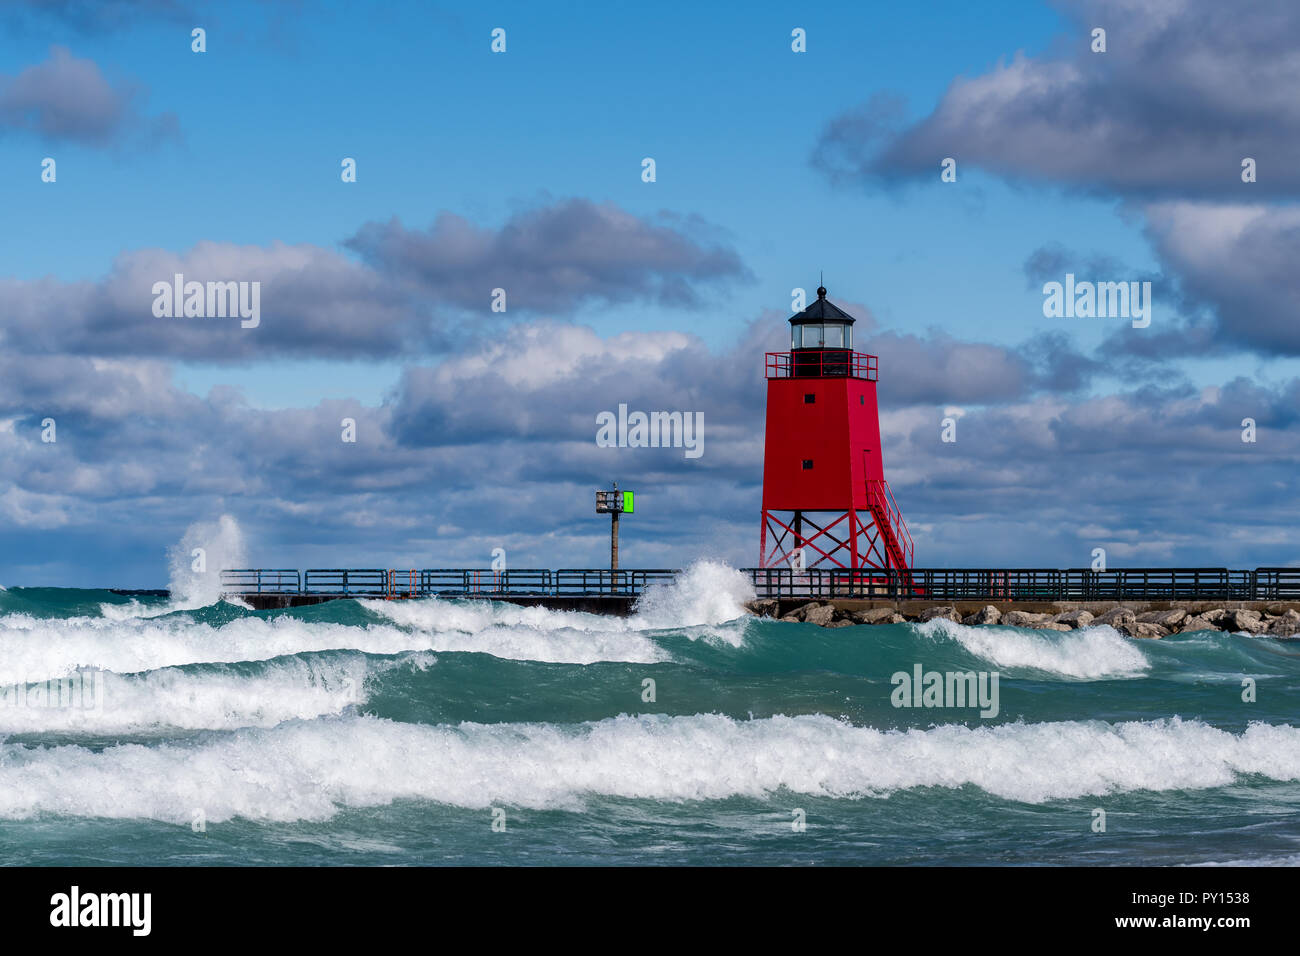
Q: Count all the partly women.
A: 0